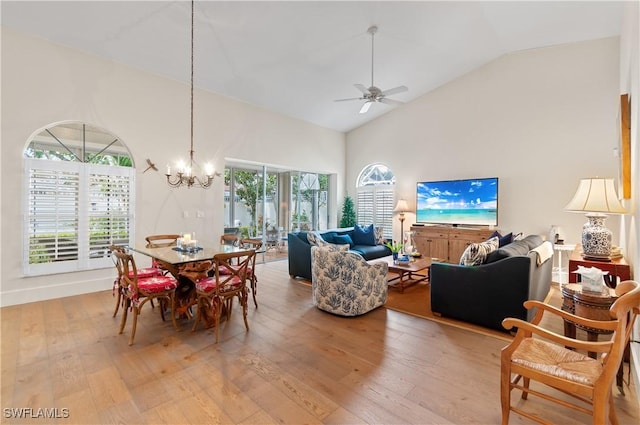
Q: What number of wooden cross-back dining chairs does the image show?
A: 6